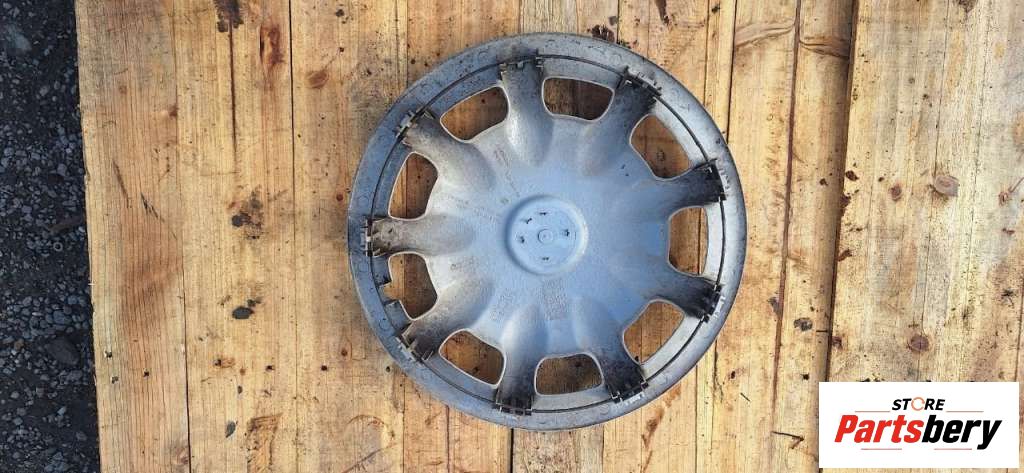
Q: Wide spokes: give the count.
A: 9